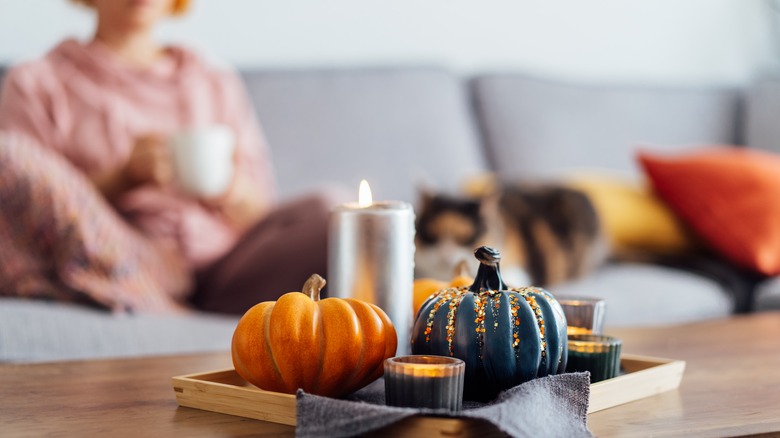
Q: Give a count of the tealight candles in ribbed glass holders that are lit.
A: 3